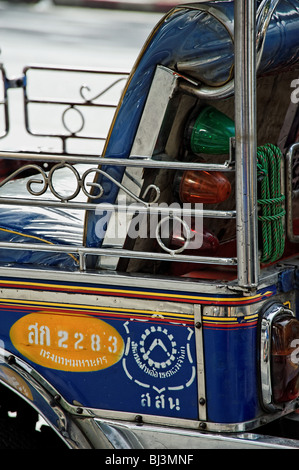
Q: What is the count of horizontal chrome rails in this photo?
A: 3